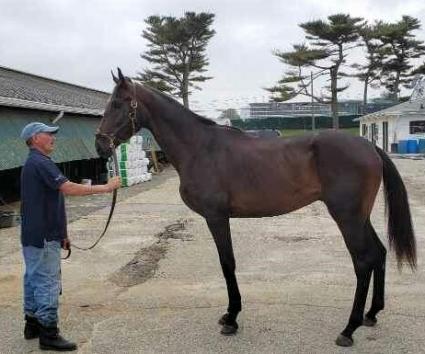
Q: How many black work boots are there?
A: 2